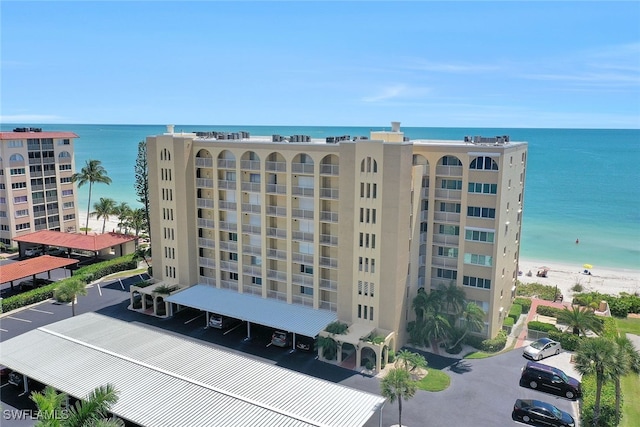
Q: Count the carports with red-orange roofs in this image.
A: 2